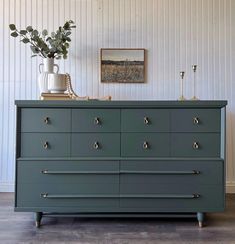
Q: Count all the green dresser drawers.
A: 12